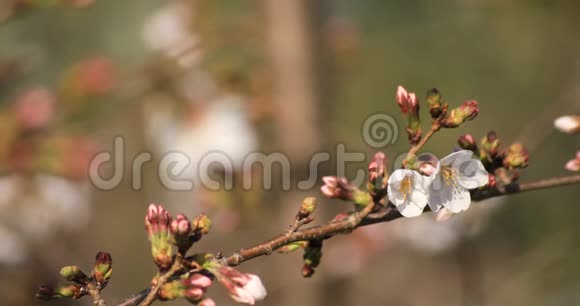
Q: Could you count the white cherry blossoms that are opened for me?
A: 2